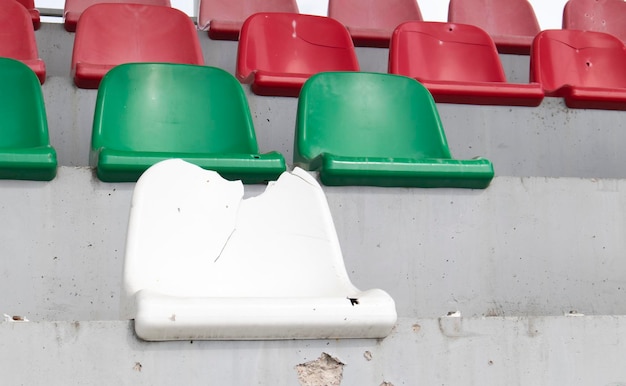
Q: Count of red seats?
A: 11